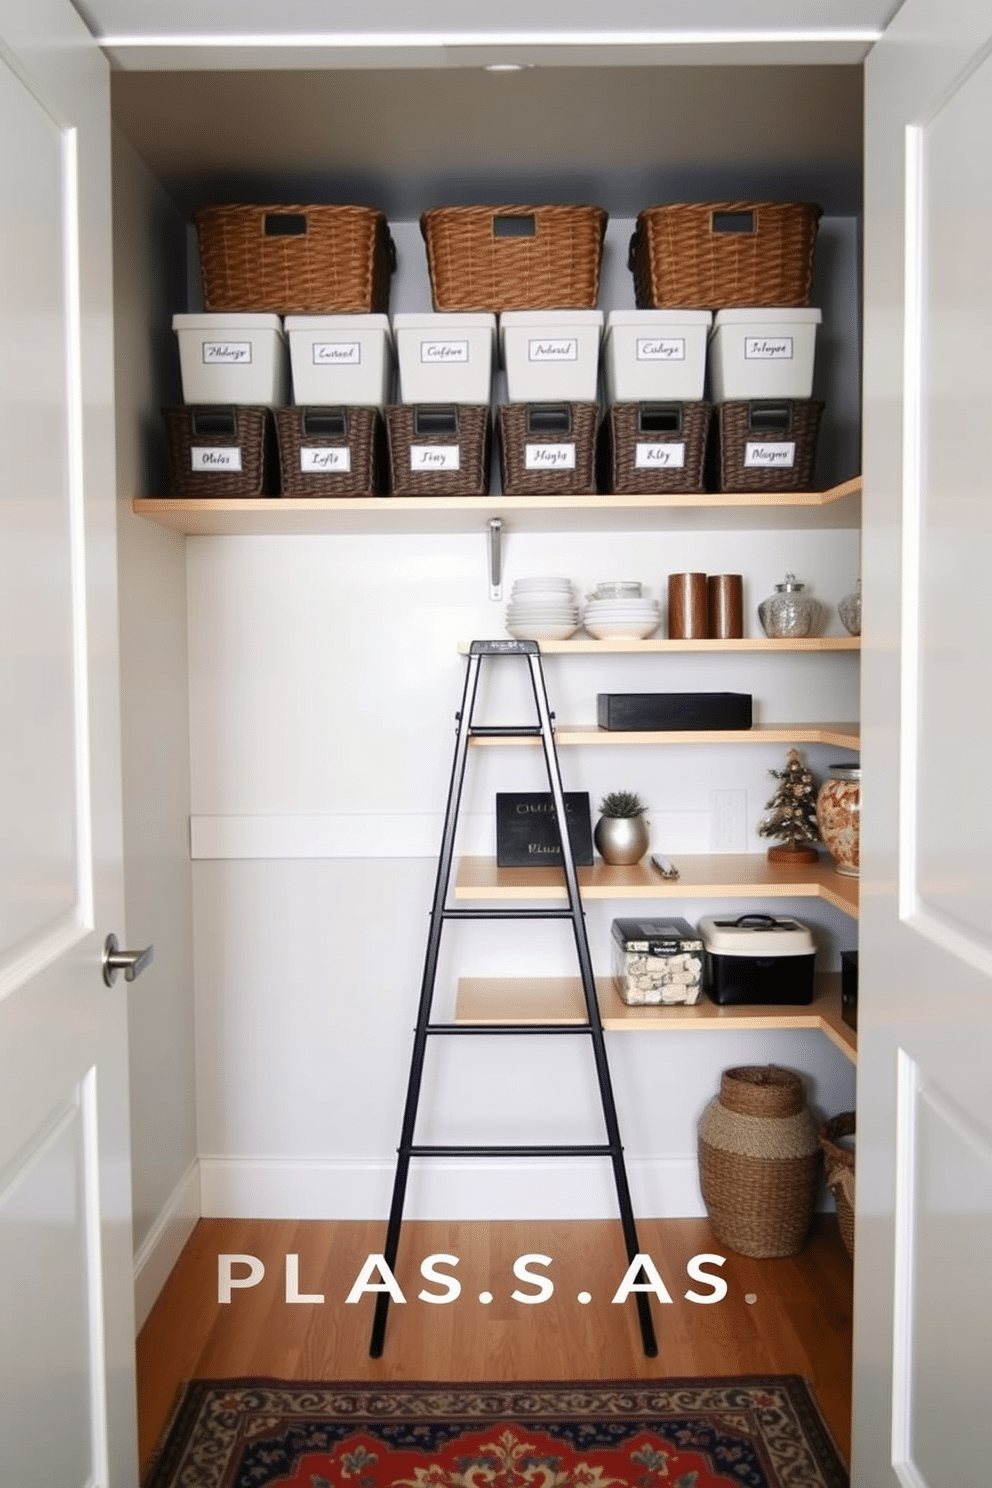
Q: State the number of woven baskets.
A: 11